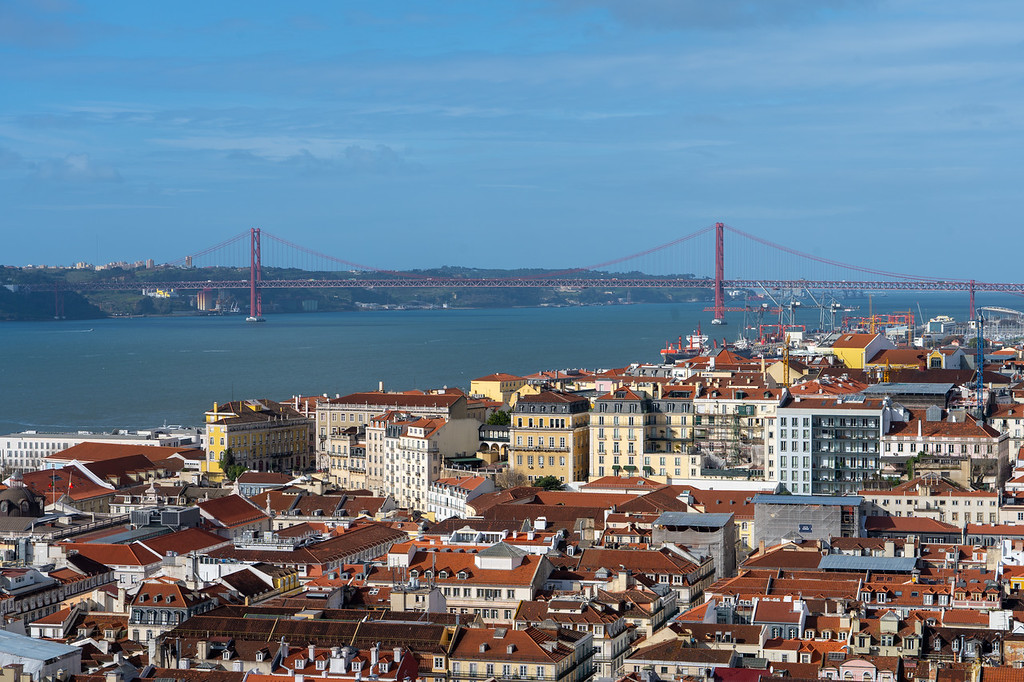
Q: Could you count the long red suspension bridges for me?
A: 1